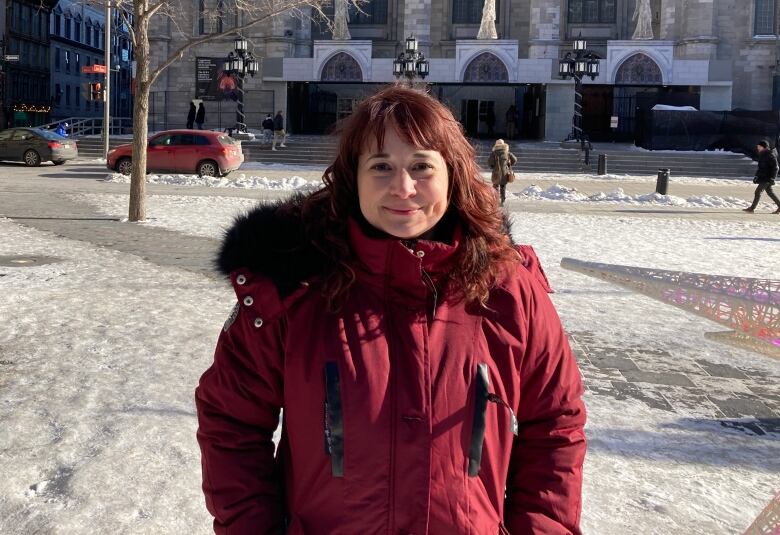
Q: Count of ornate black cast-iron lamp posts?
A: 3